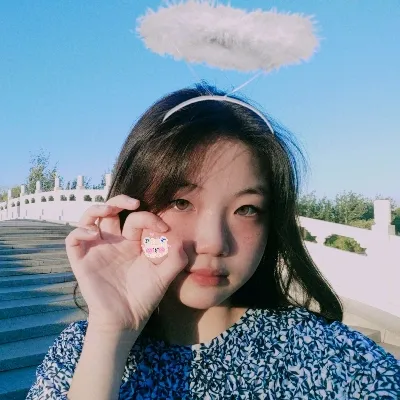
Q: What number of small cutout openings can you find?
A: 14